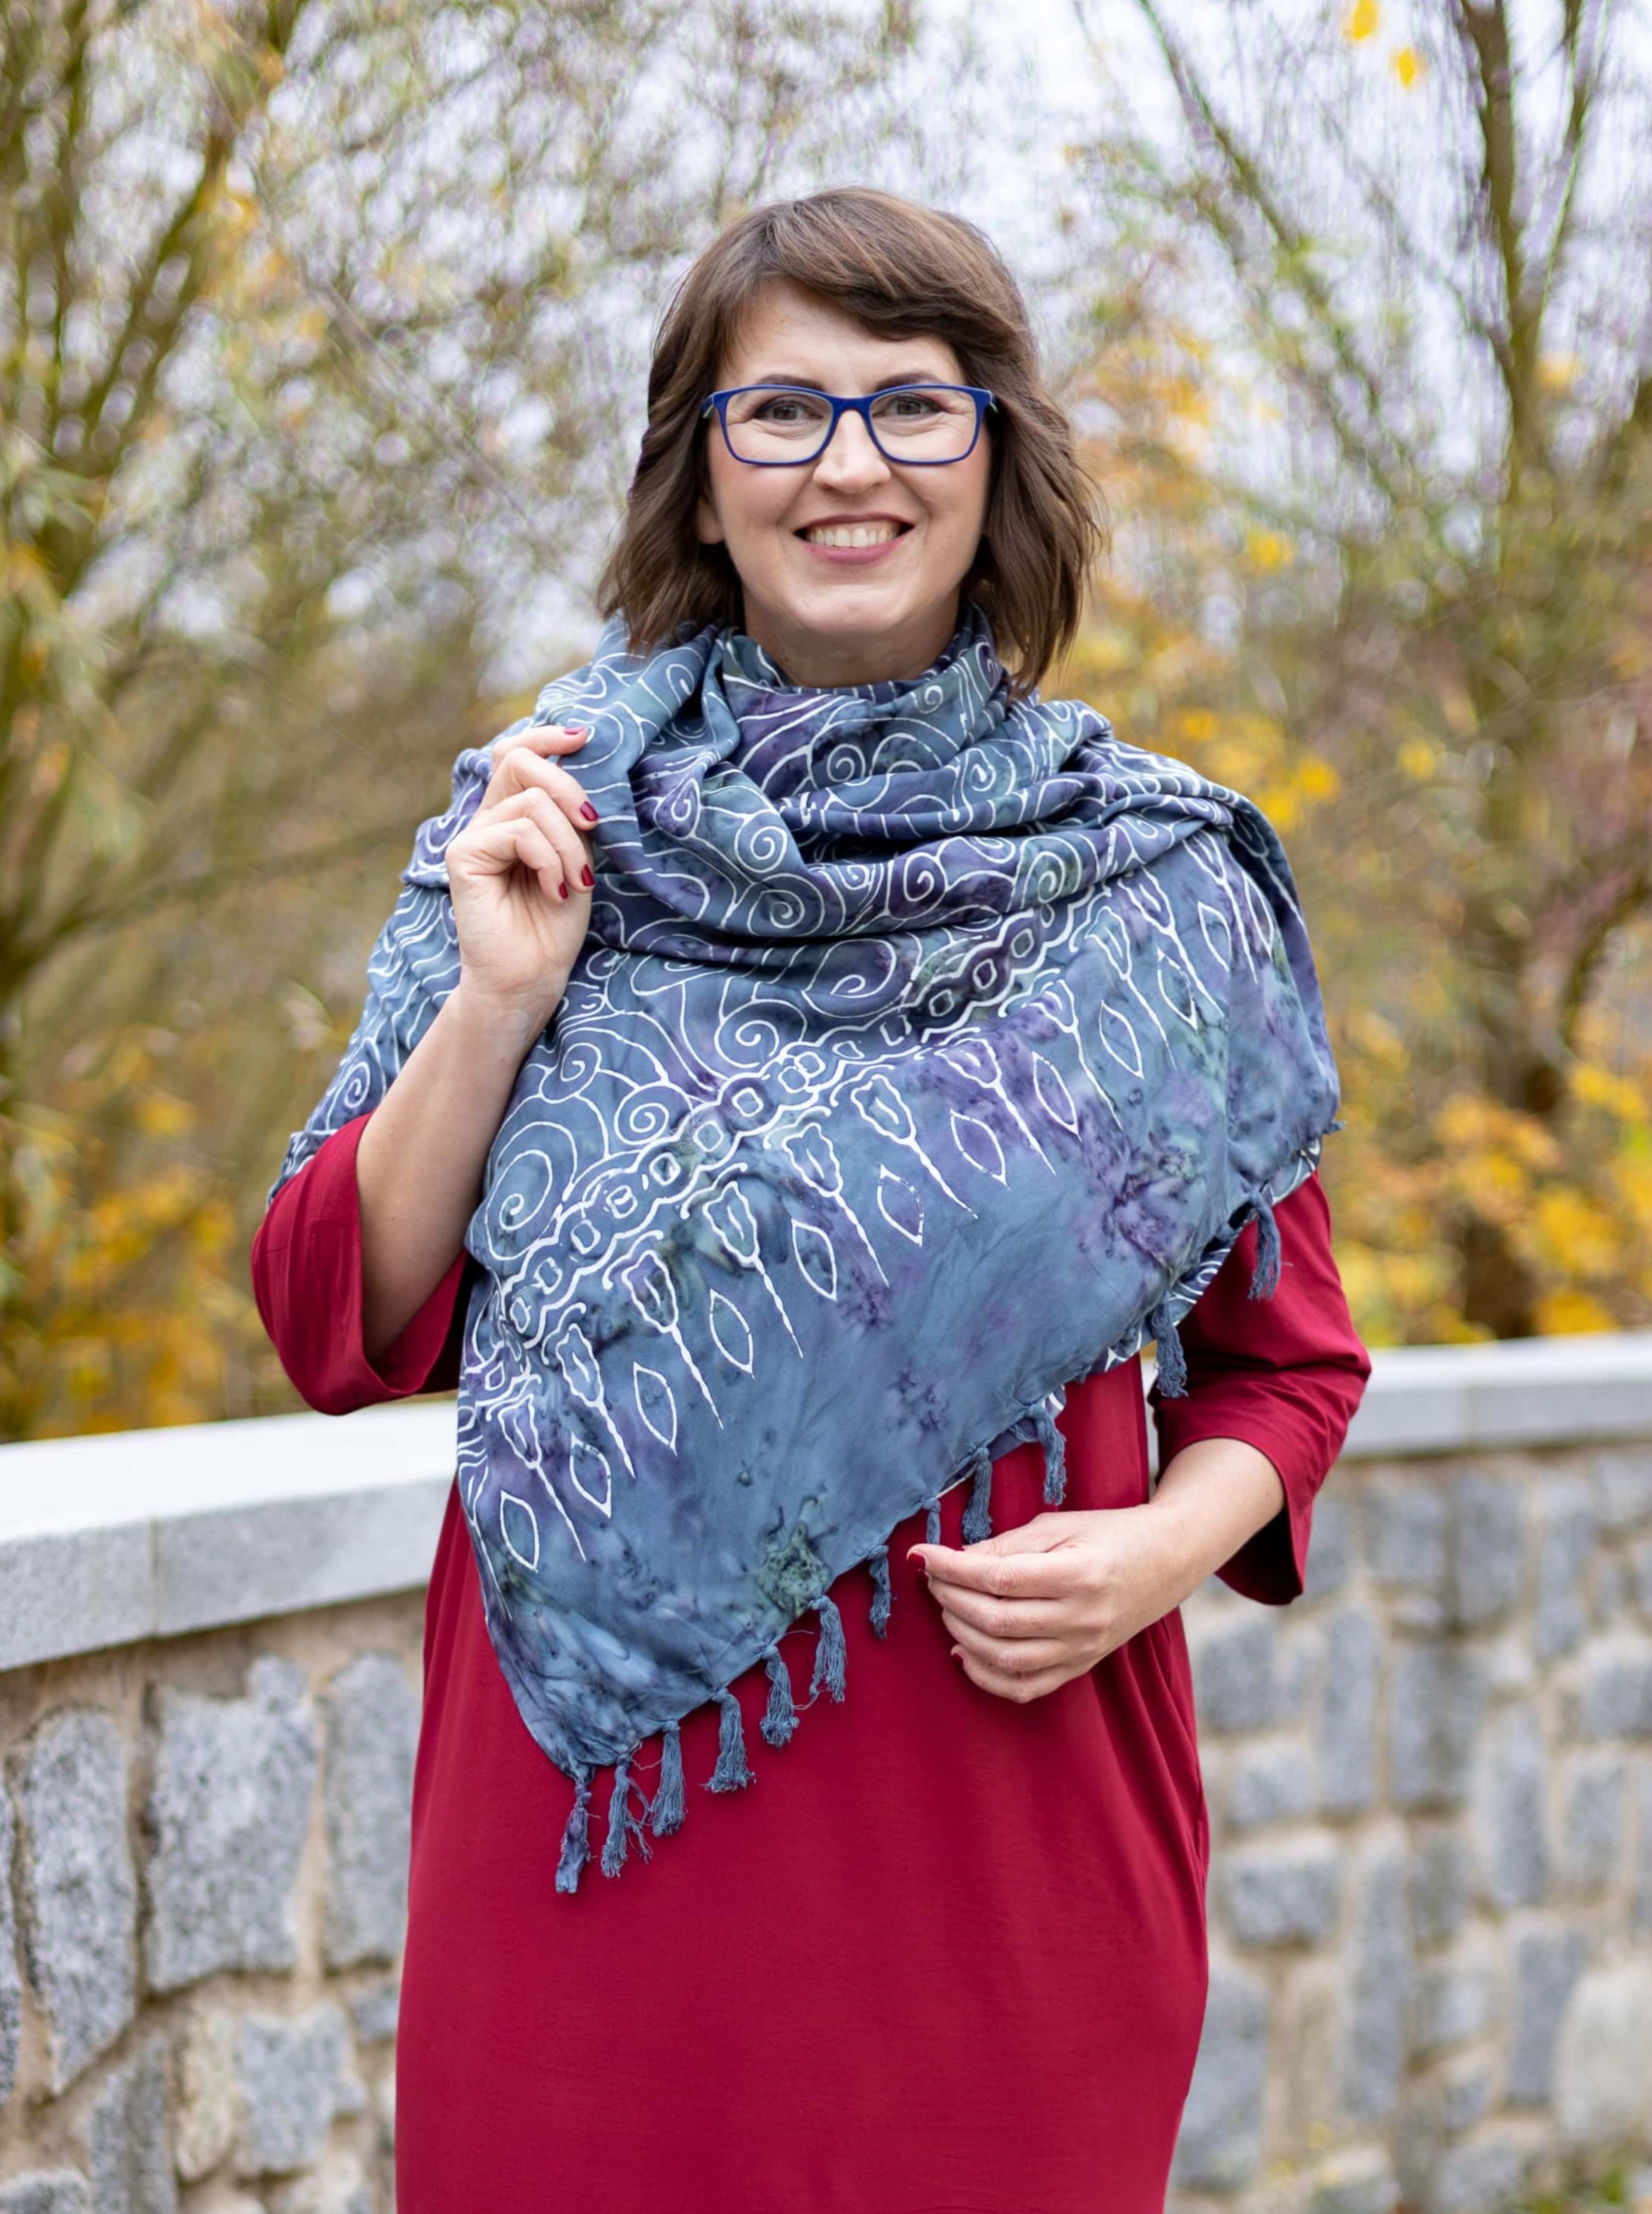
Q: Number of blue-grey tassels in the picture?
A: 12